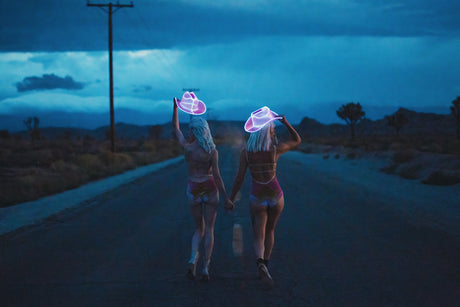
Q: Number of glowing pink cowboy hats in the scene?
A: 2